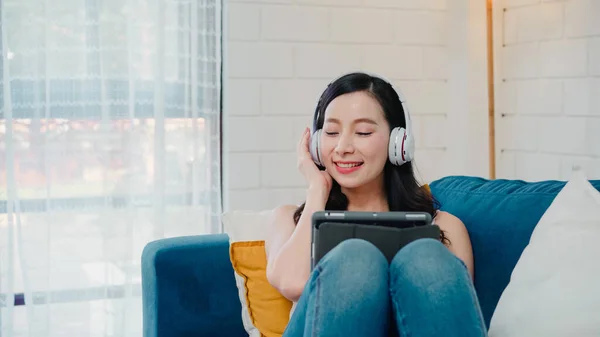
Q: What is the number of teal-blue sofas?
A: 1